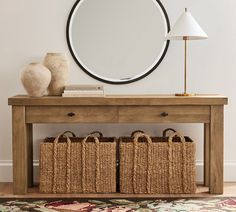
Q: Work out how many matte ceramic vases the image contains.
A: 2